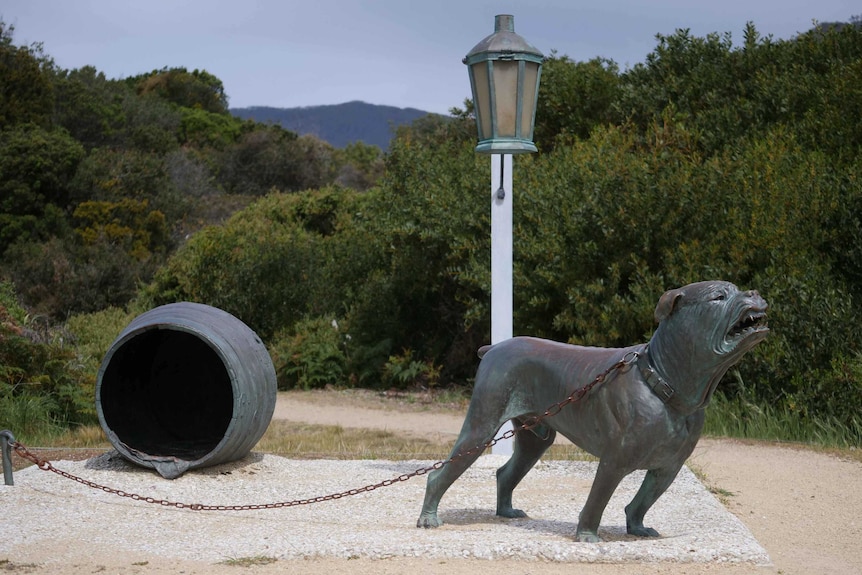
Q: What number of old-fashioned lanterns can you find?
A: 1